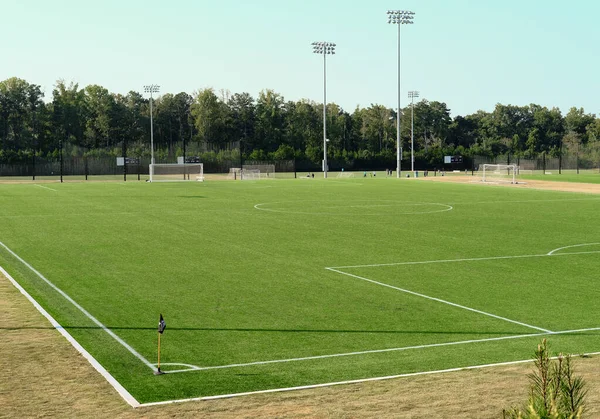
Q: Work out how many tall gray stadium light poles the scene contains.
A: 4